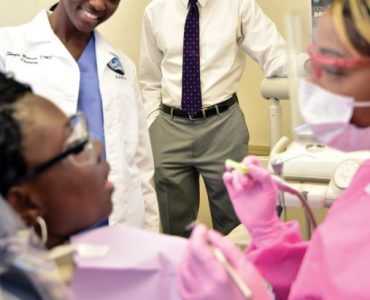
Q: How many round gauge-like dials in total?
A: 1